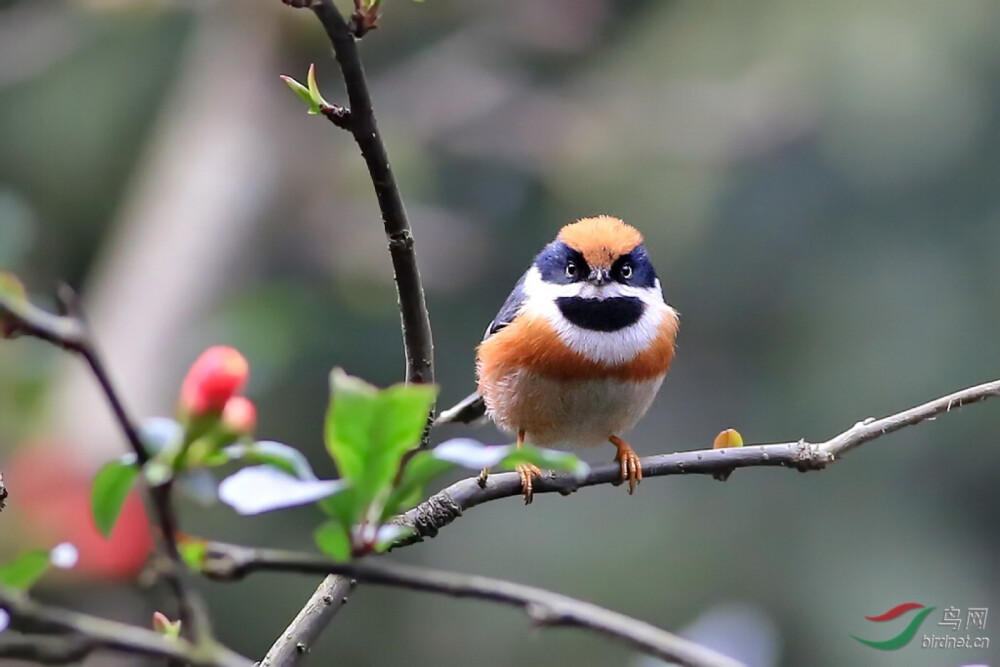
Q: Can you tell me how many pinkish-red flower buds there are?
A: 2